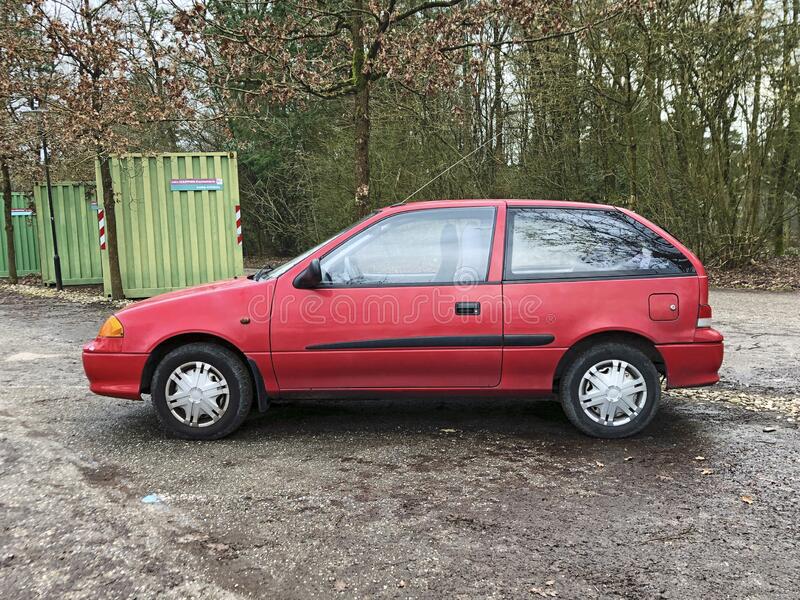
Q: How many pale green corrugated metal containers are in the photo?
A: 3